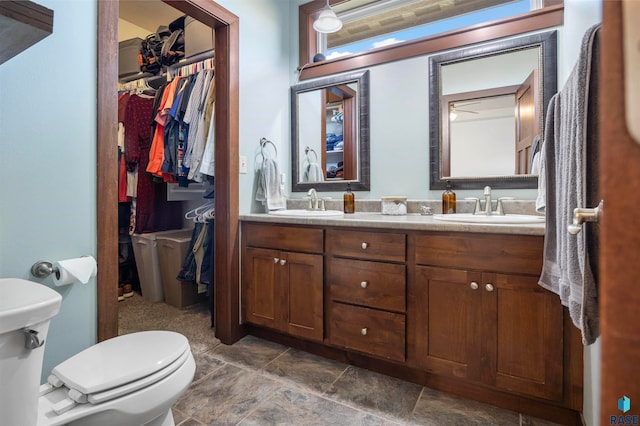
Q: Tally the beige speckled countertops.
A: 1